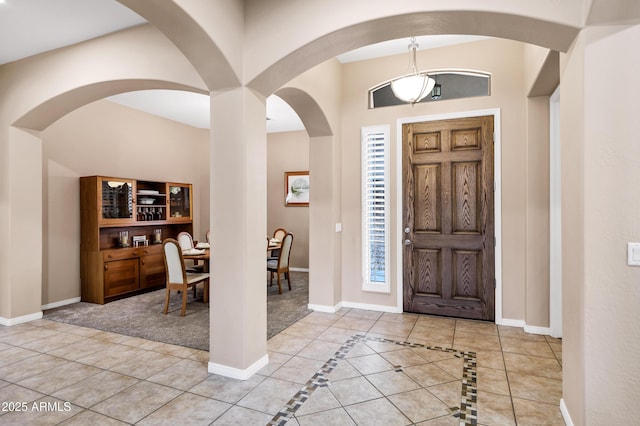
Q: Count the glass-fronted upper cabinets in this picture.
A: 2